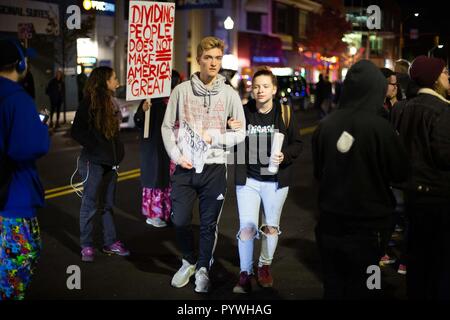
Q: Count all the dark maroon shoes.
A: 2